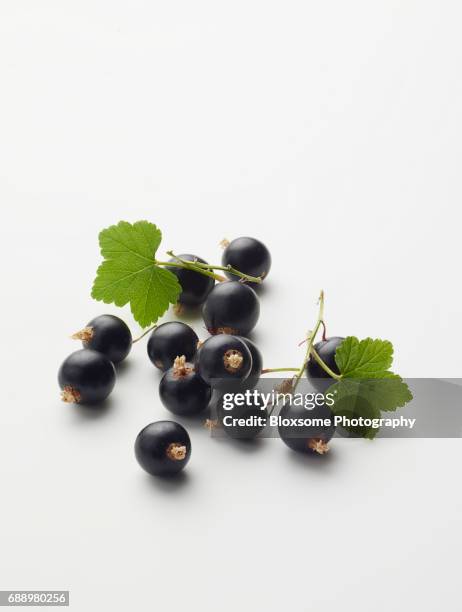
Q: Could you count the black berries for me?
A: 13